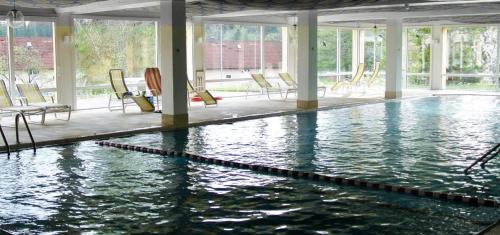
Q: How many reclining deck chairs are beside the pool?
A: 9